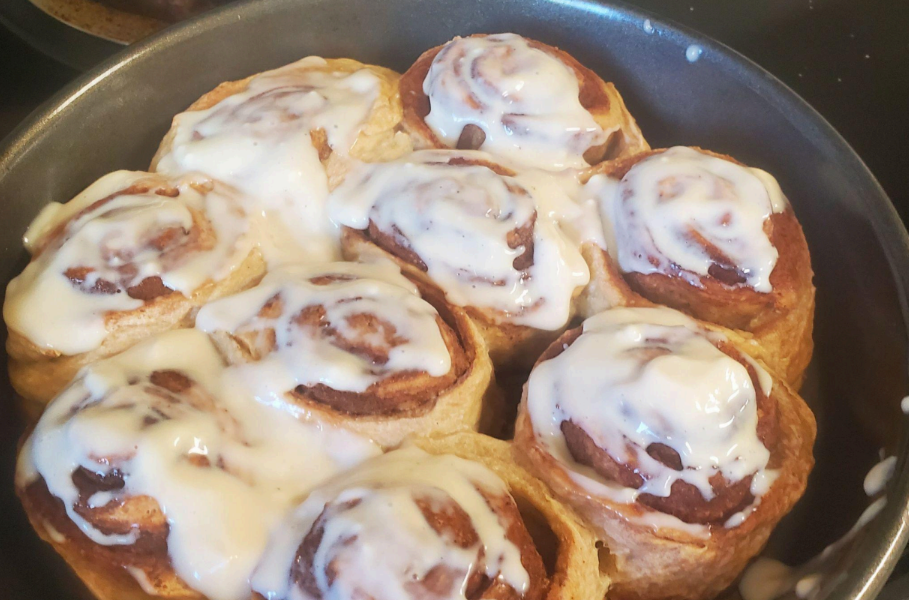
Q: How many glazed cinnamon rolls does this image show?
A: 9